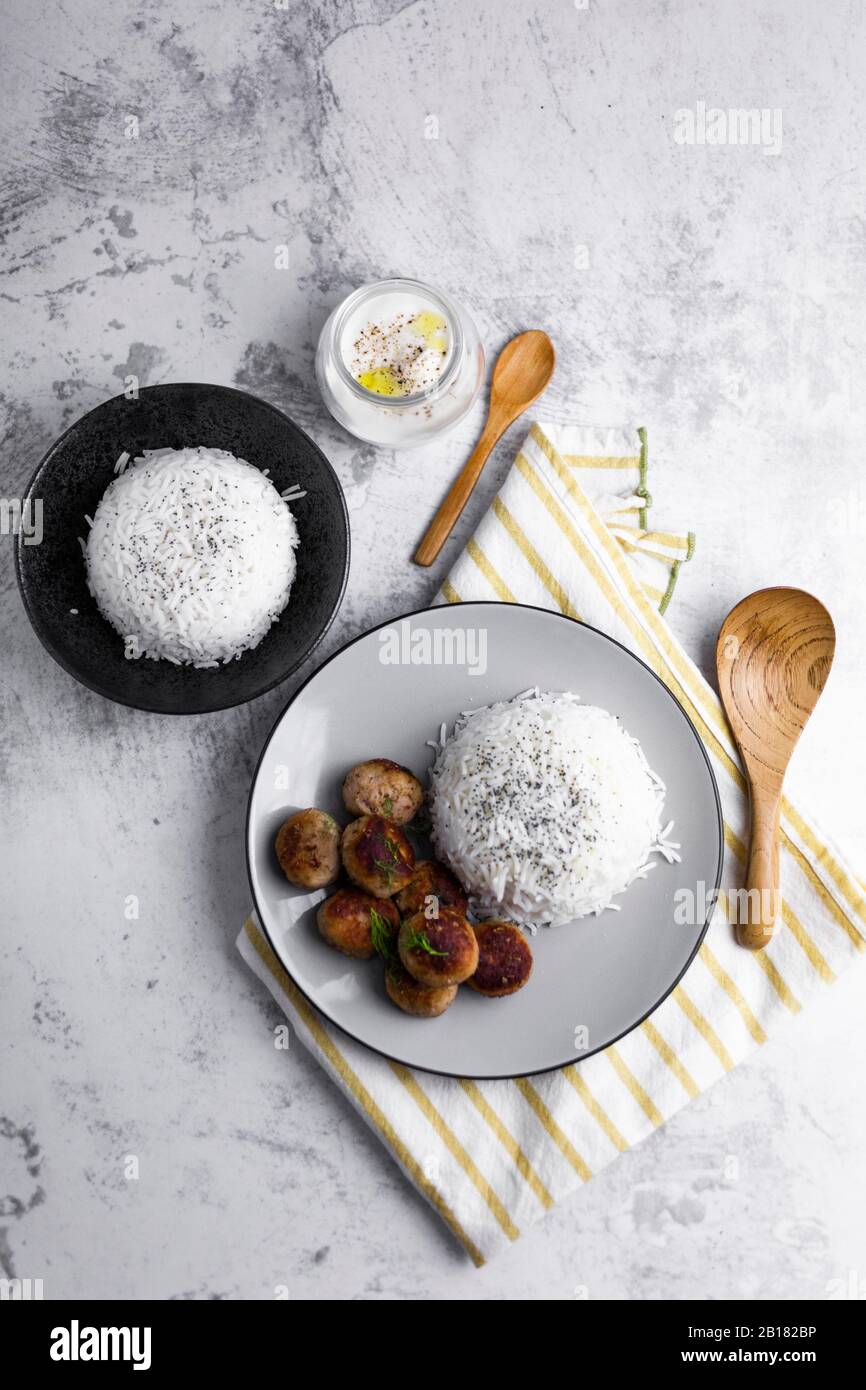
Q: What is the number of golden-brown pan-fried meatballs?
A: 8